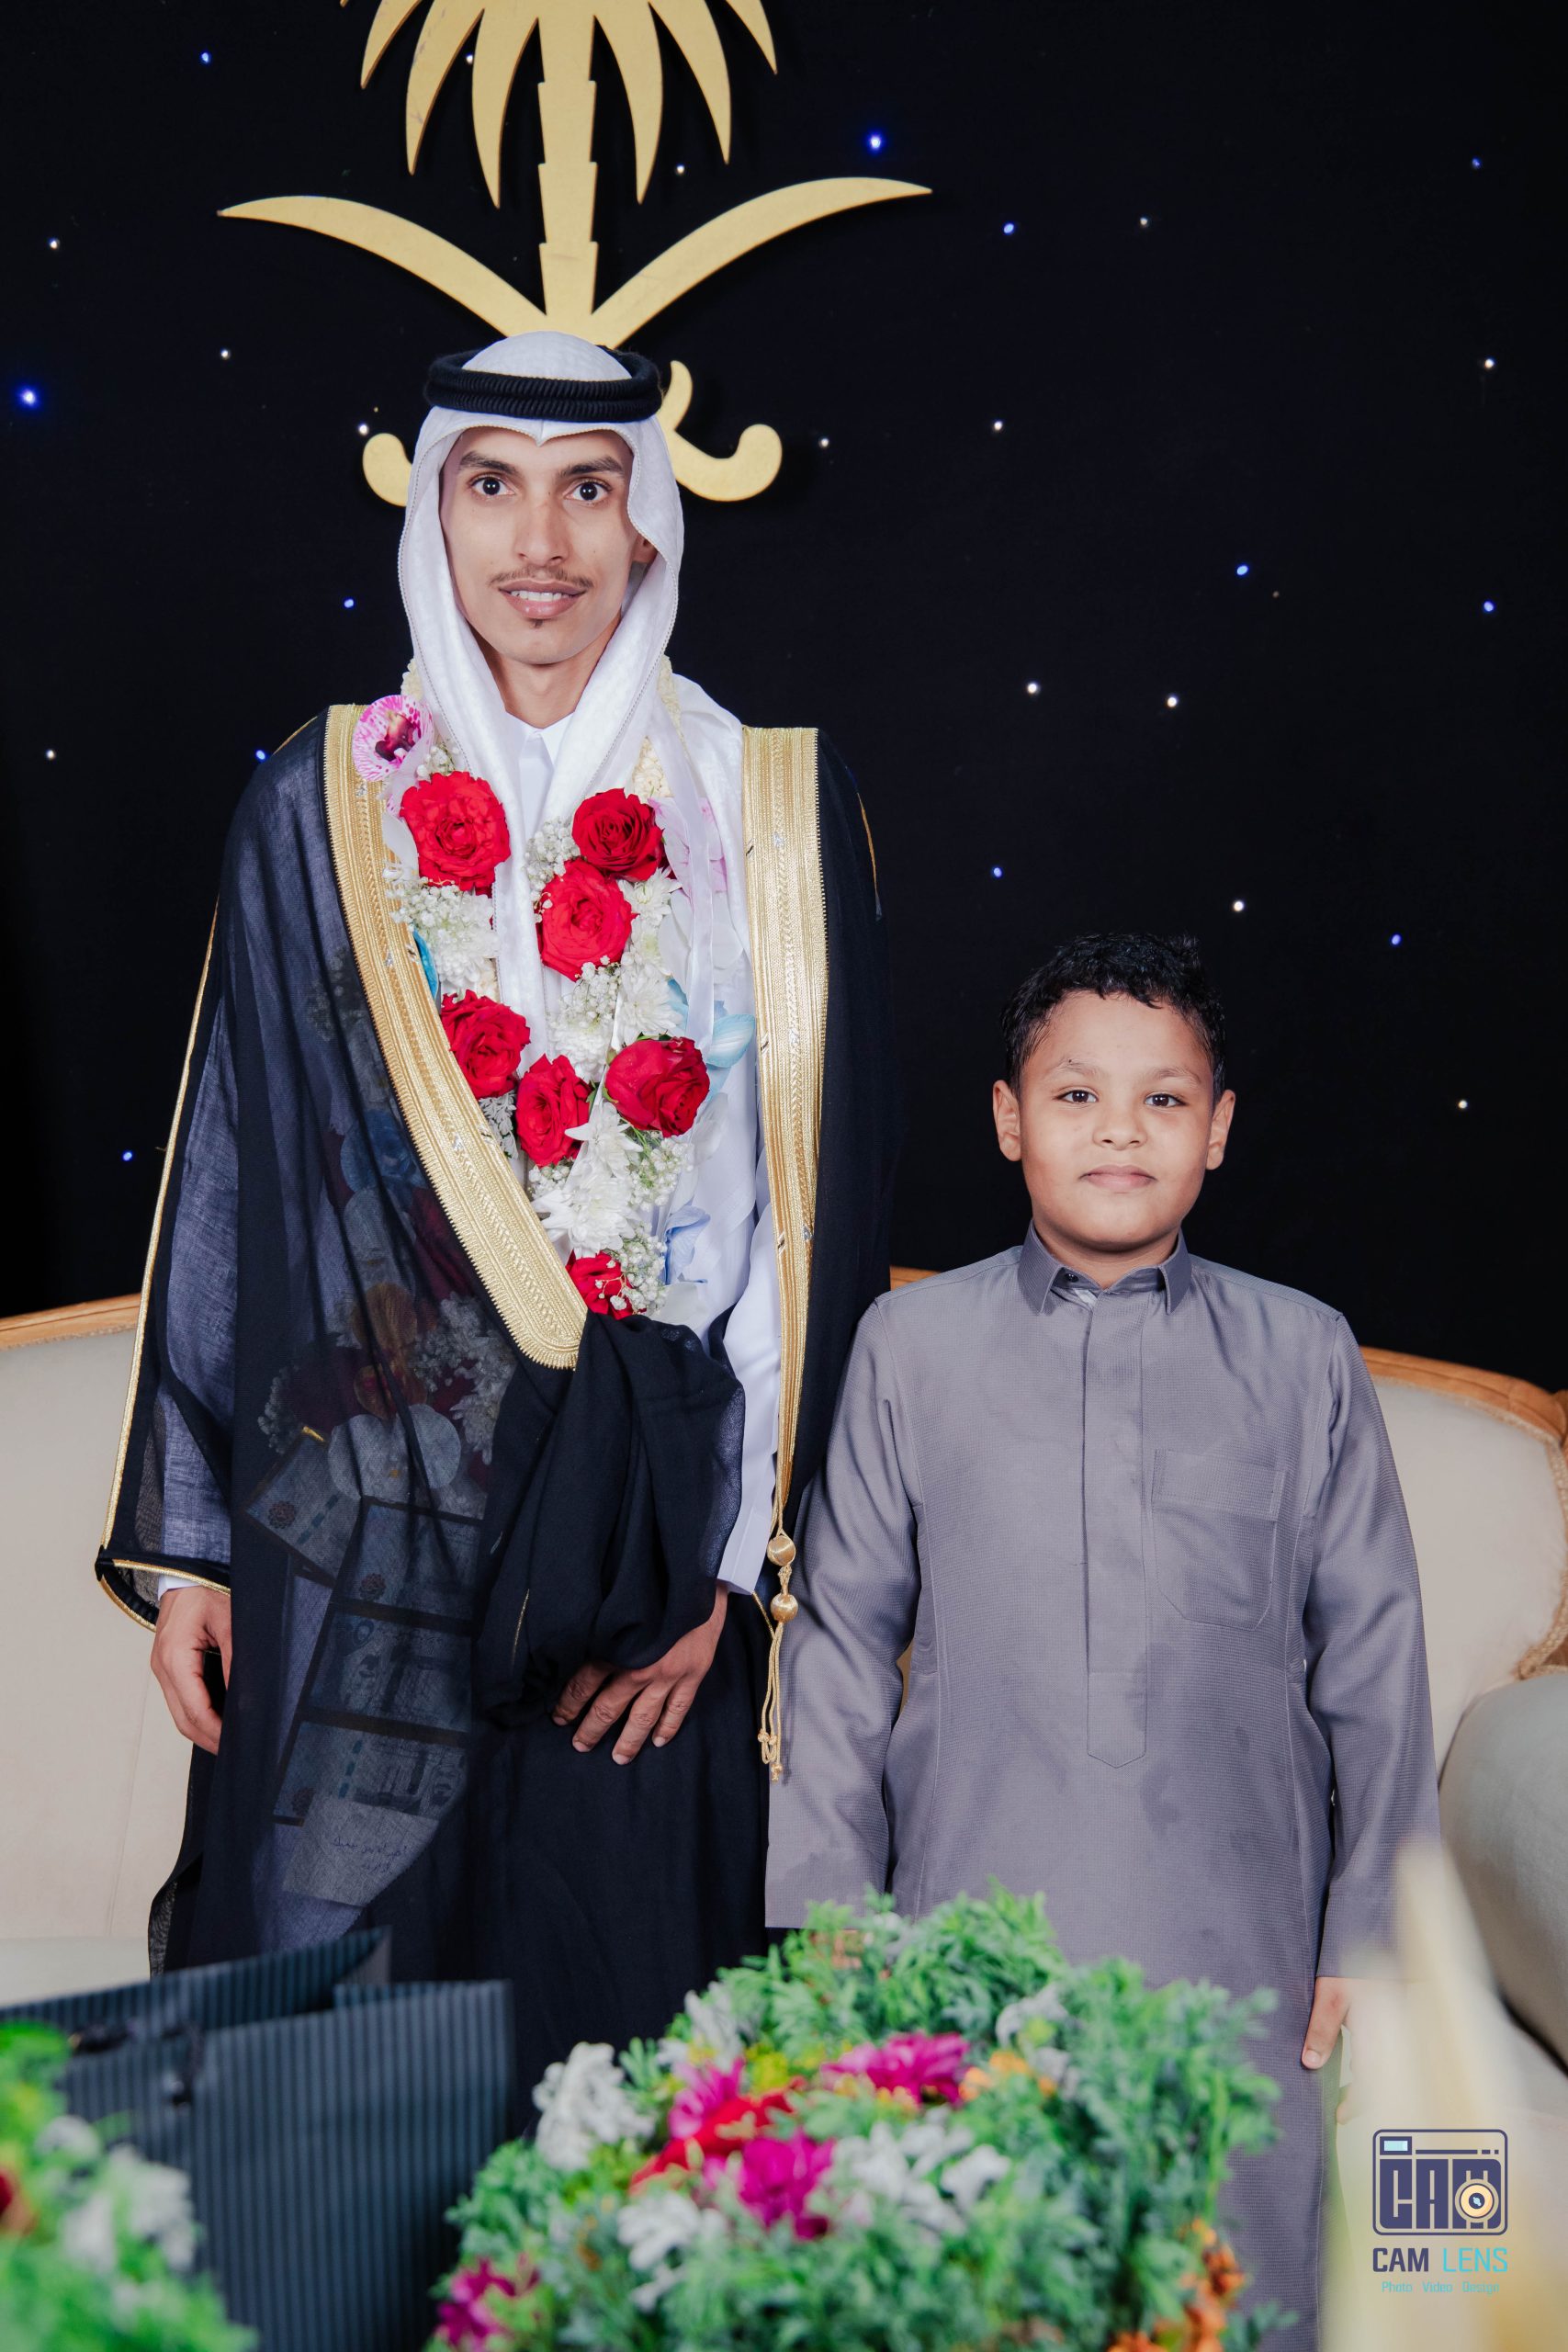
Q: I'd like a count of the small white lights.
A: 14